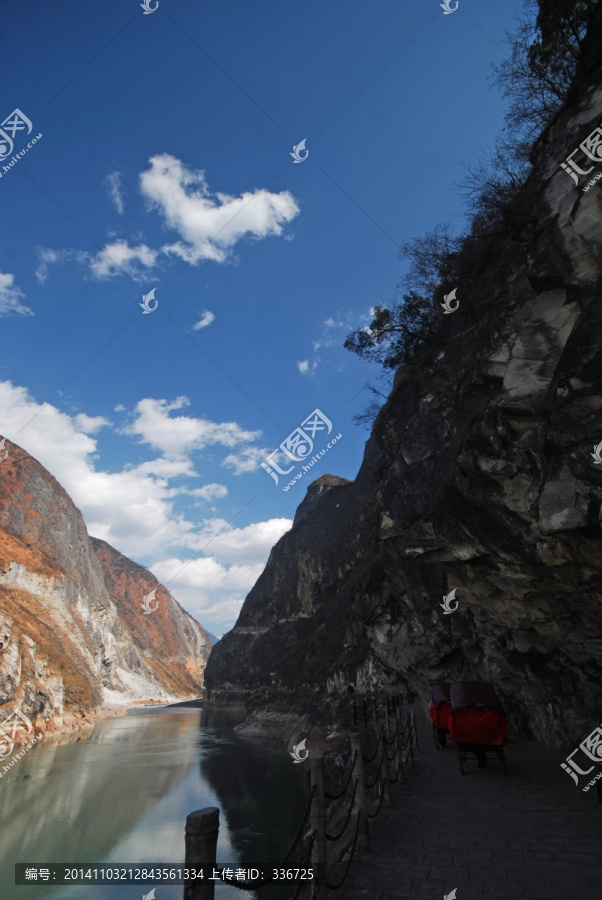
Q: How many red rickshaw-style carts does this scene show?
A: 2